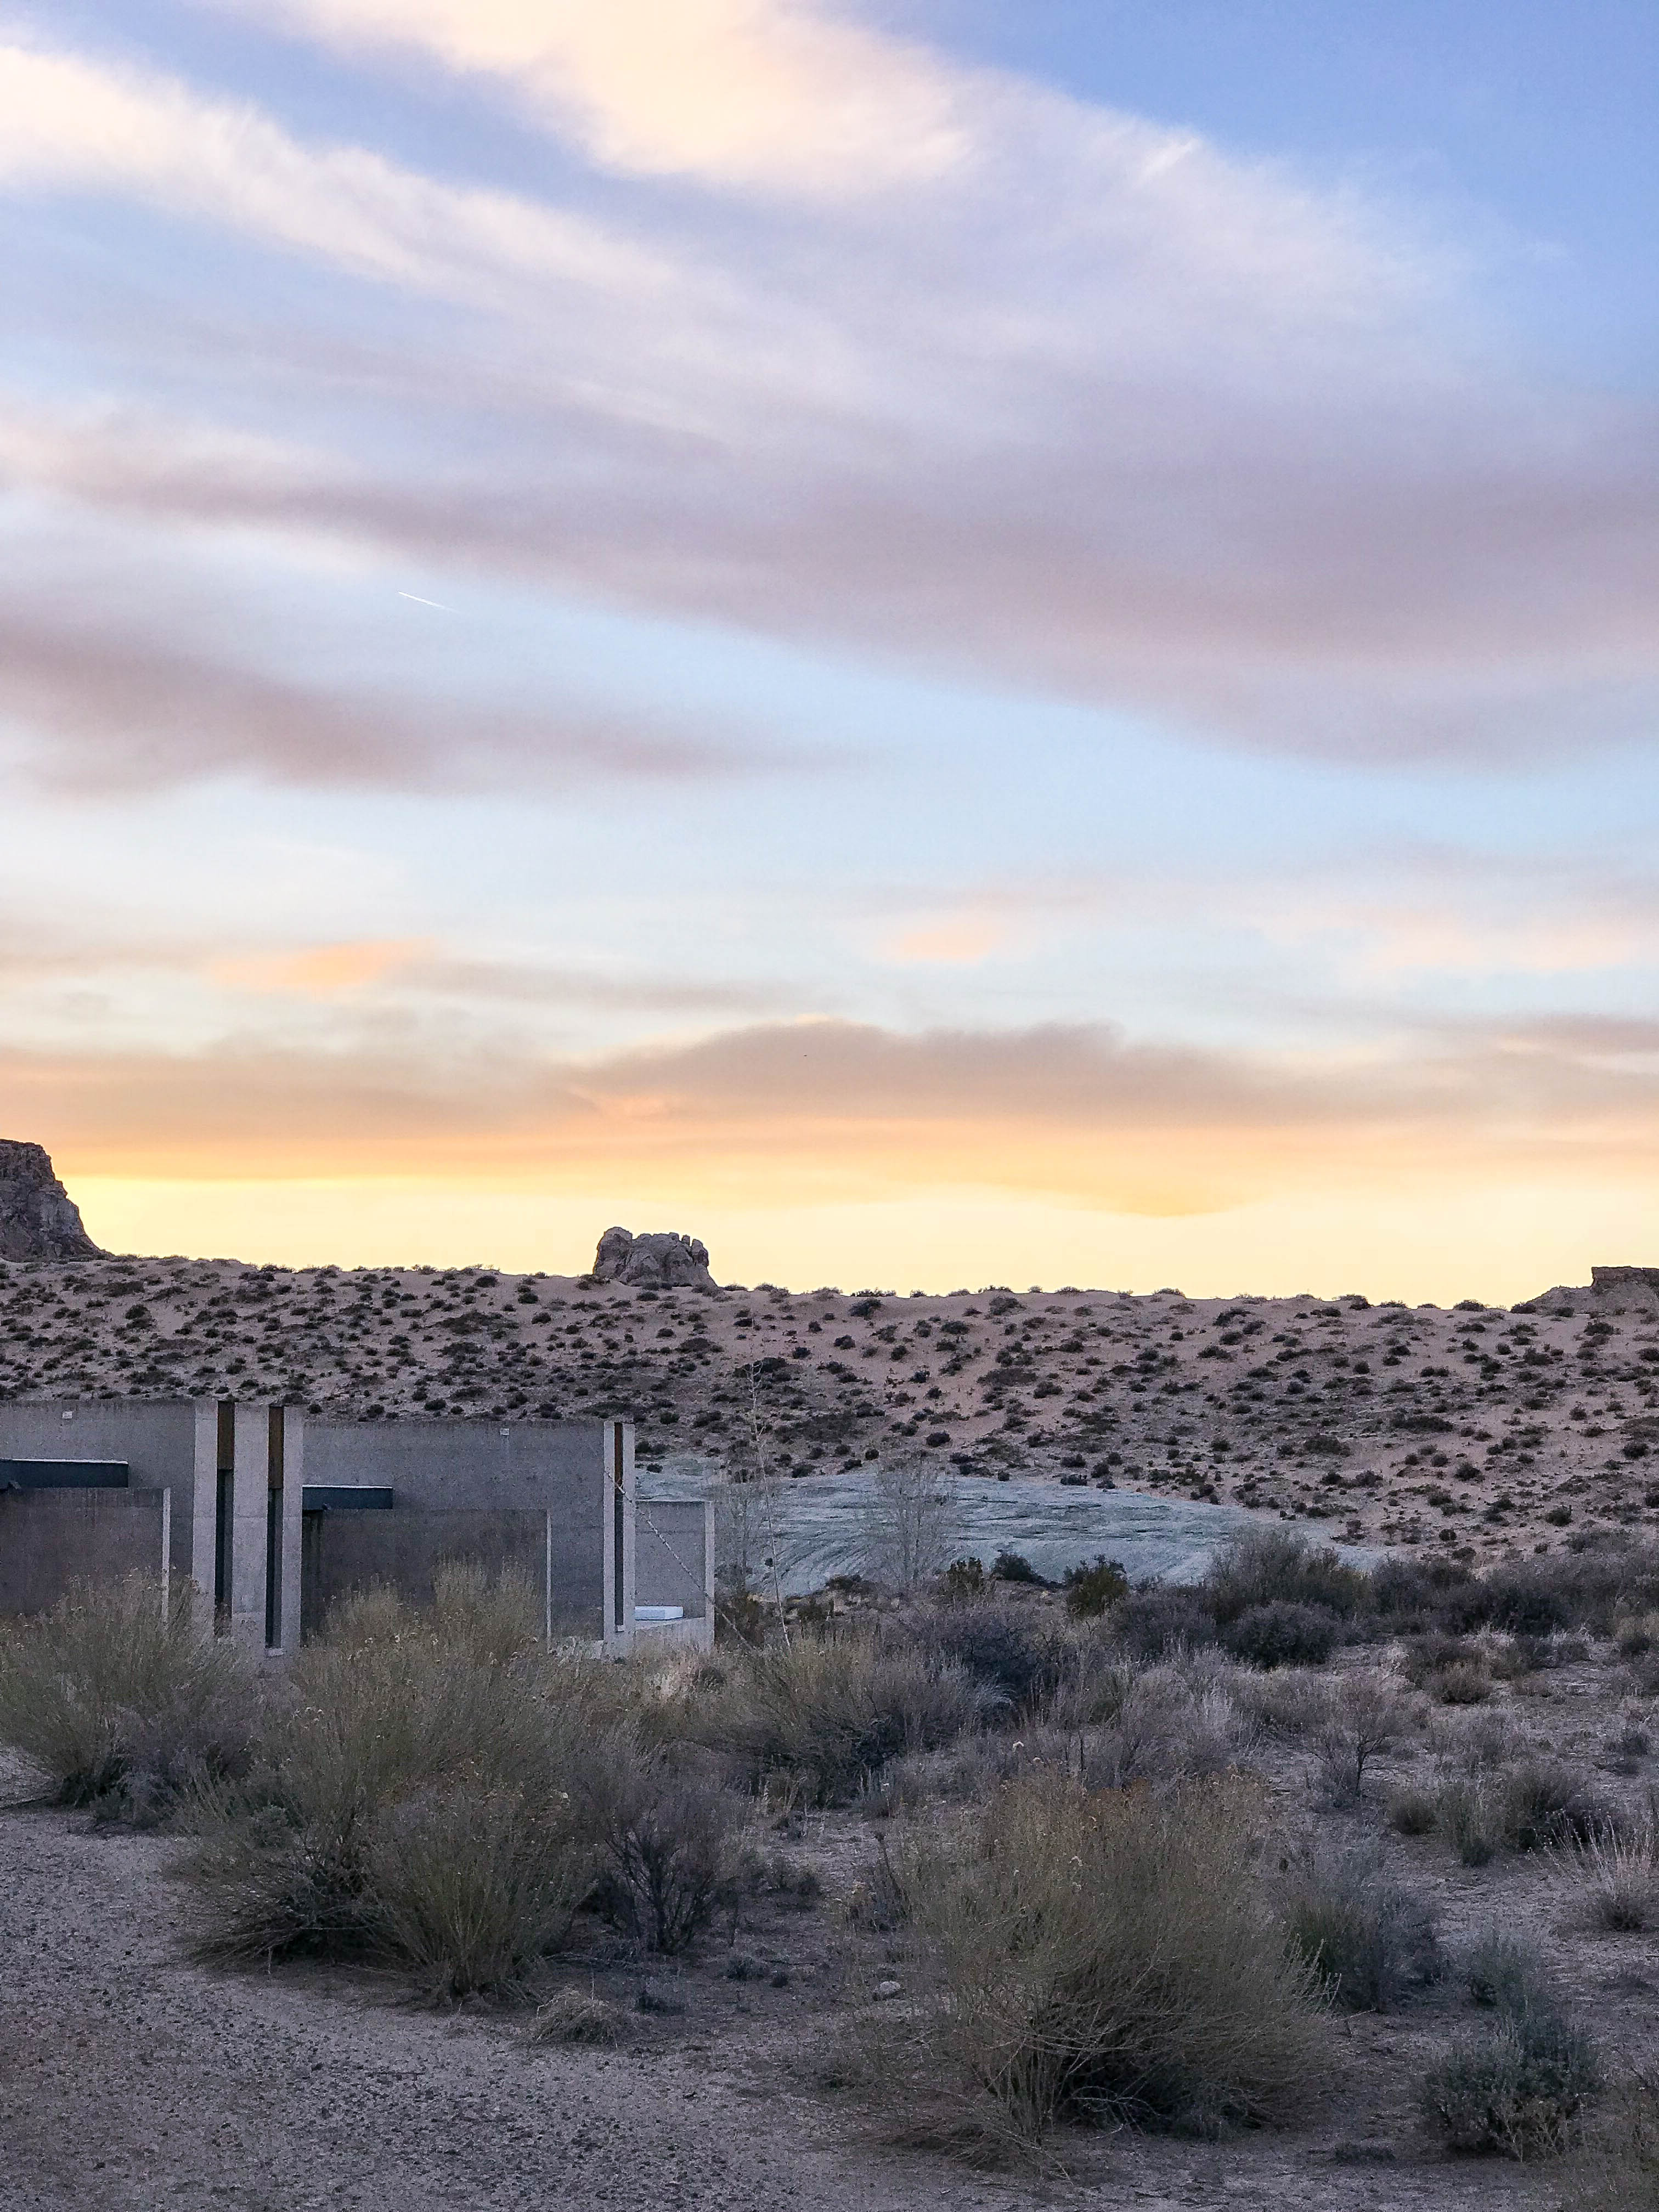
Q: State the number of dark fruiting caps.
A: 0